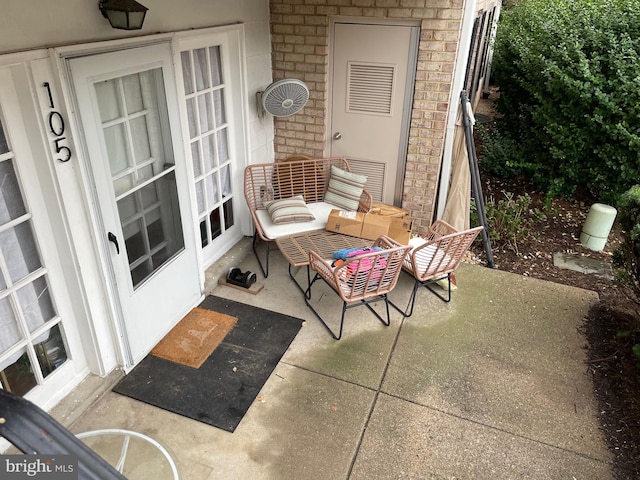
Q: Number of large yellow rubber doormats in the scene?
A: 0